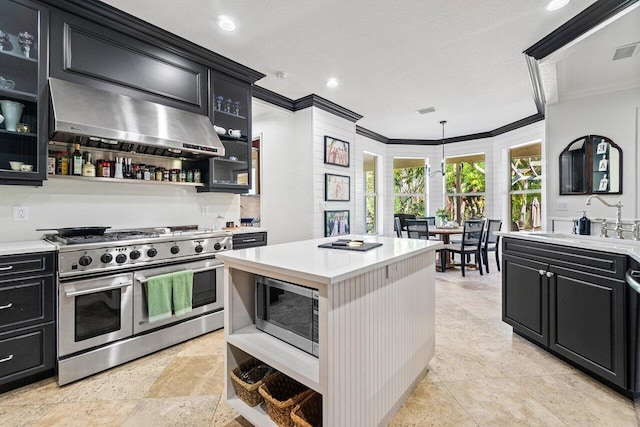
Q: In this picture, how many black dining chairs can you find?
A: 6